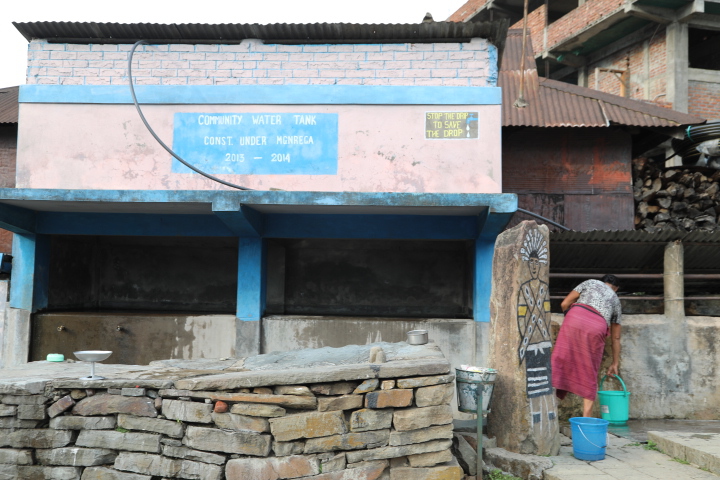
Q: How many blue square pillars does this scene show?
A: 3